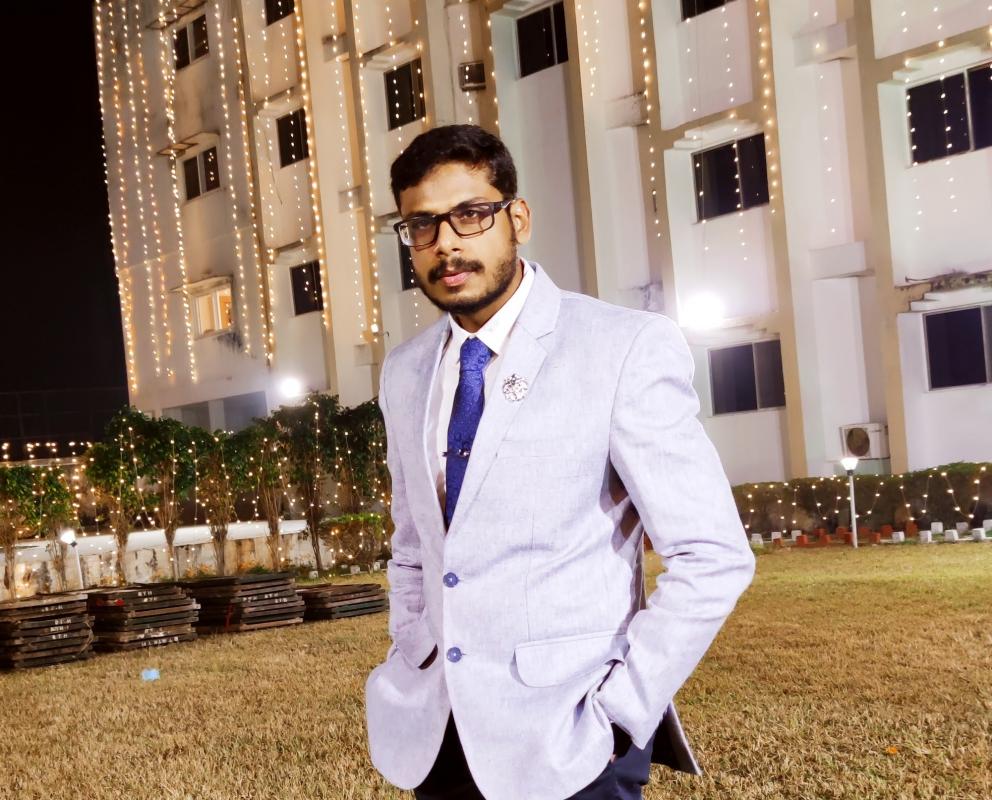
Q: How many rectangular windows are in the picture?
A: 14